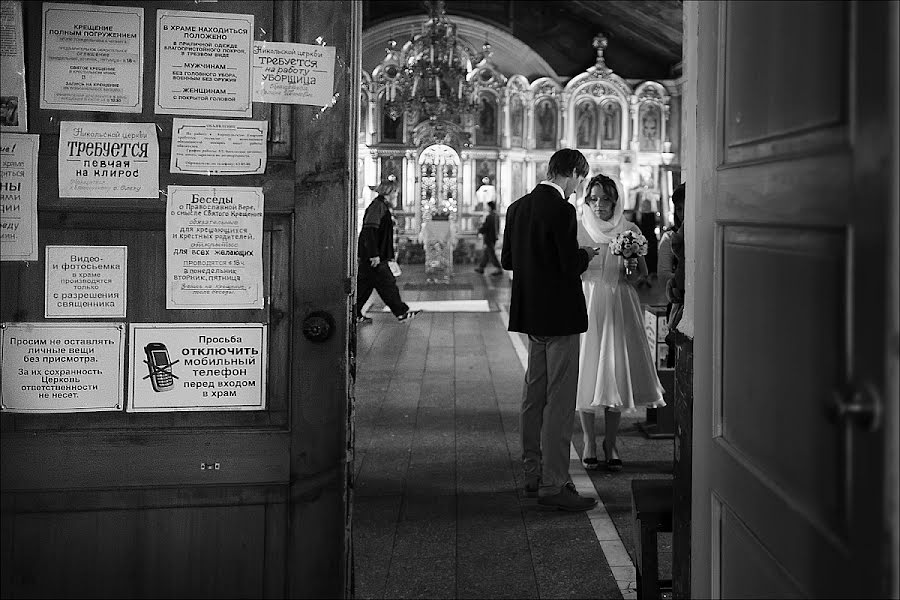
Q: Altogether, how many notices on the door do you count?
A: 11